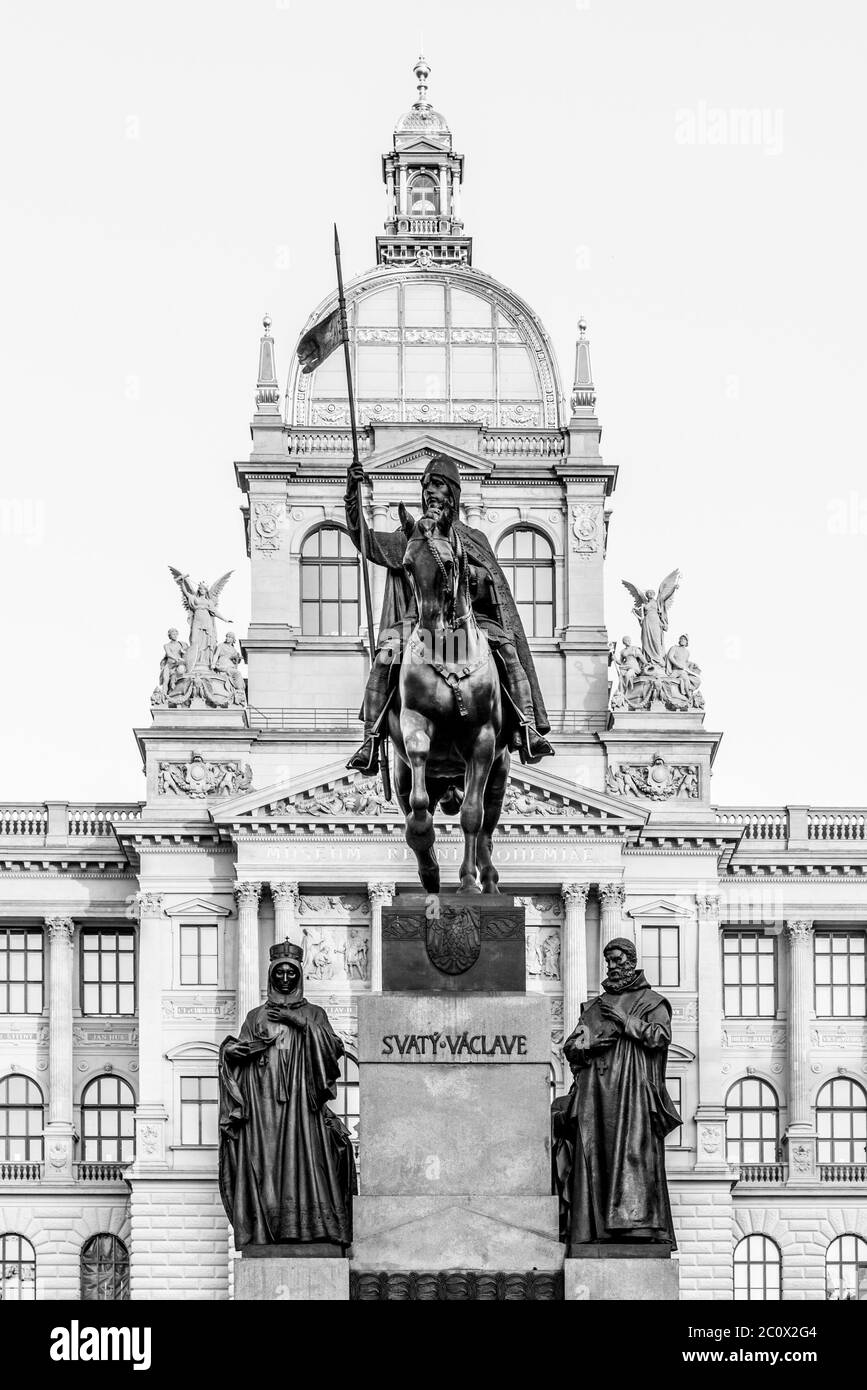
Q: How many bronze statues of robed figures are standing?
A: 2